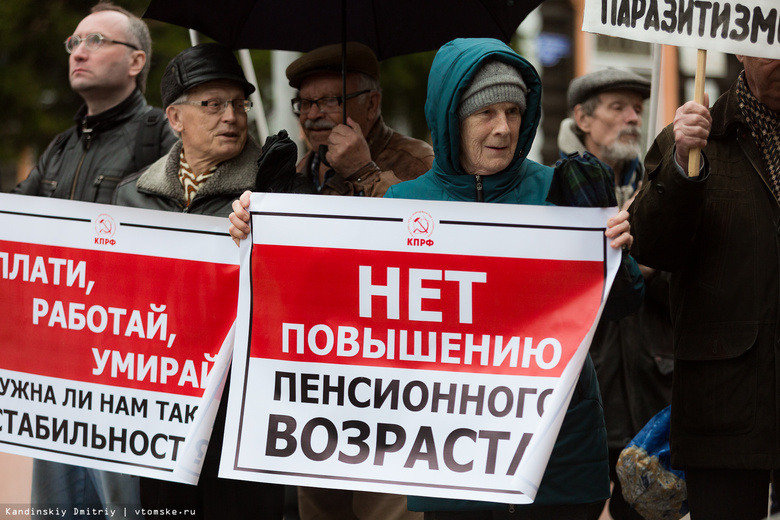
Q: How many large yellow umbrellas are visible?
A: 0